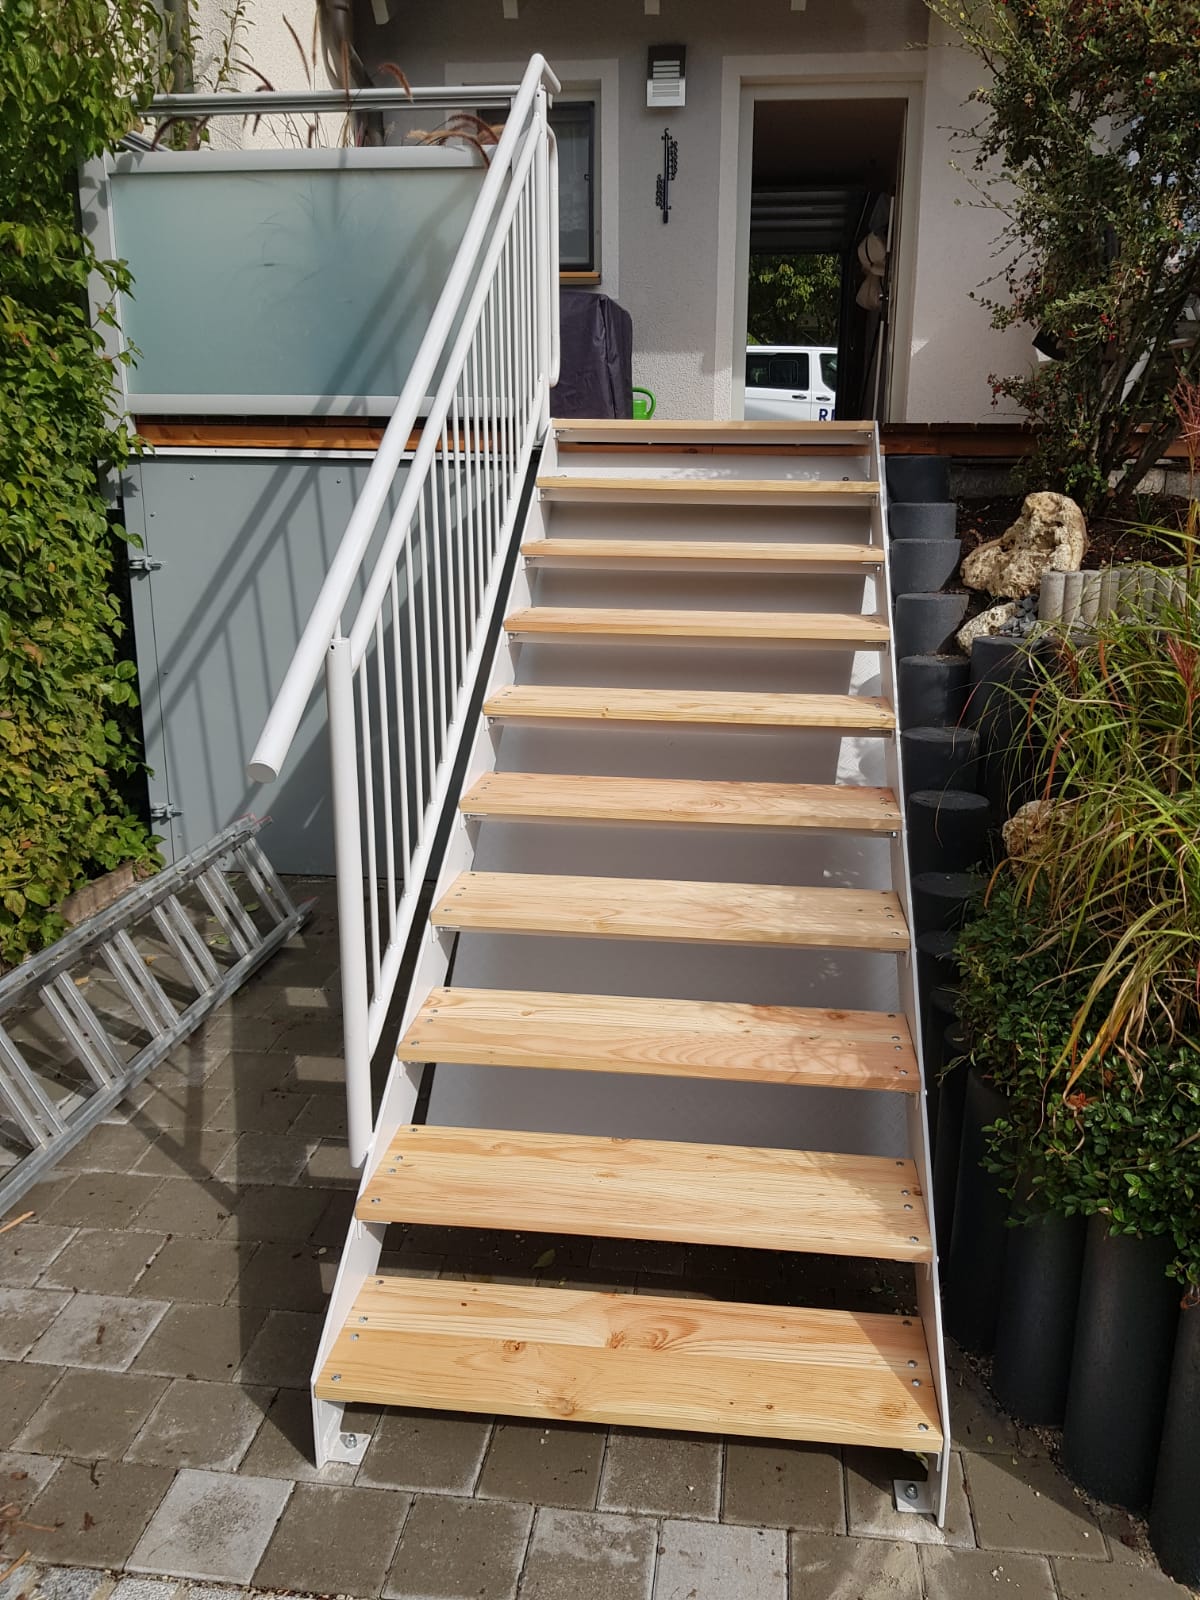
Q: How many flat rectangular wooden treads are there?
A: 10